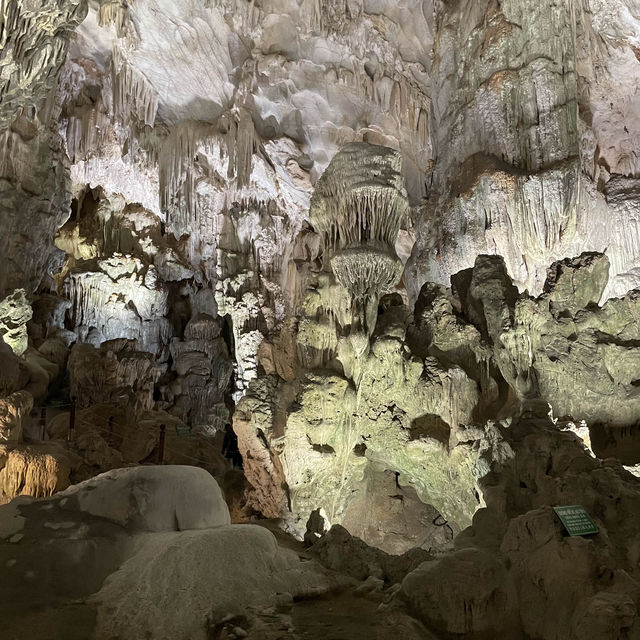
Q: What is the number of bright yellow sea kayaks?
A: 0